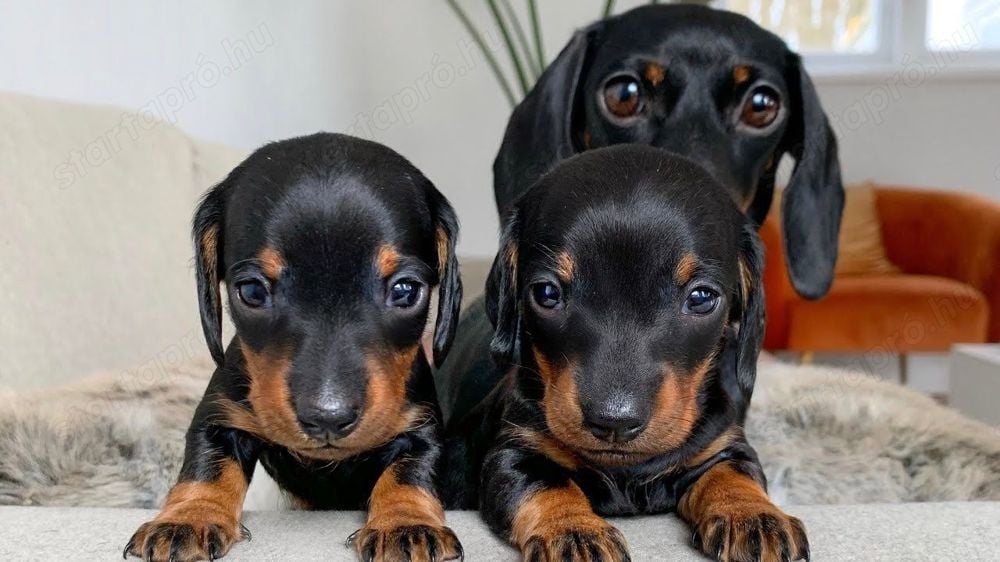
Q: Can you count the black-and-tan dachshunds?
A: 3